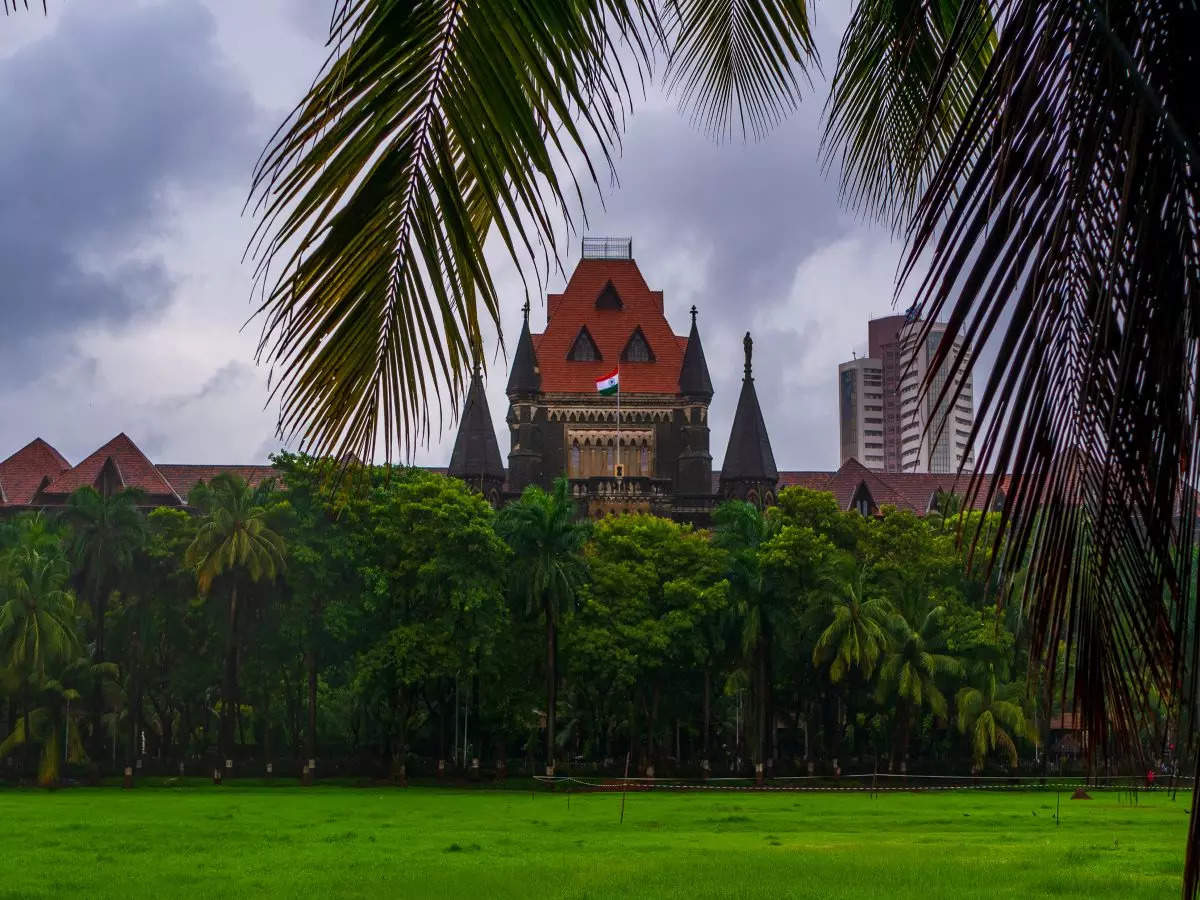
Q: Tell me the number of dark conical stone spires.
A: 4